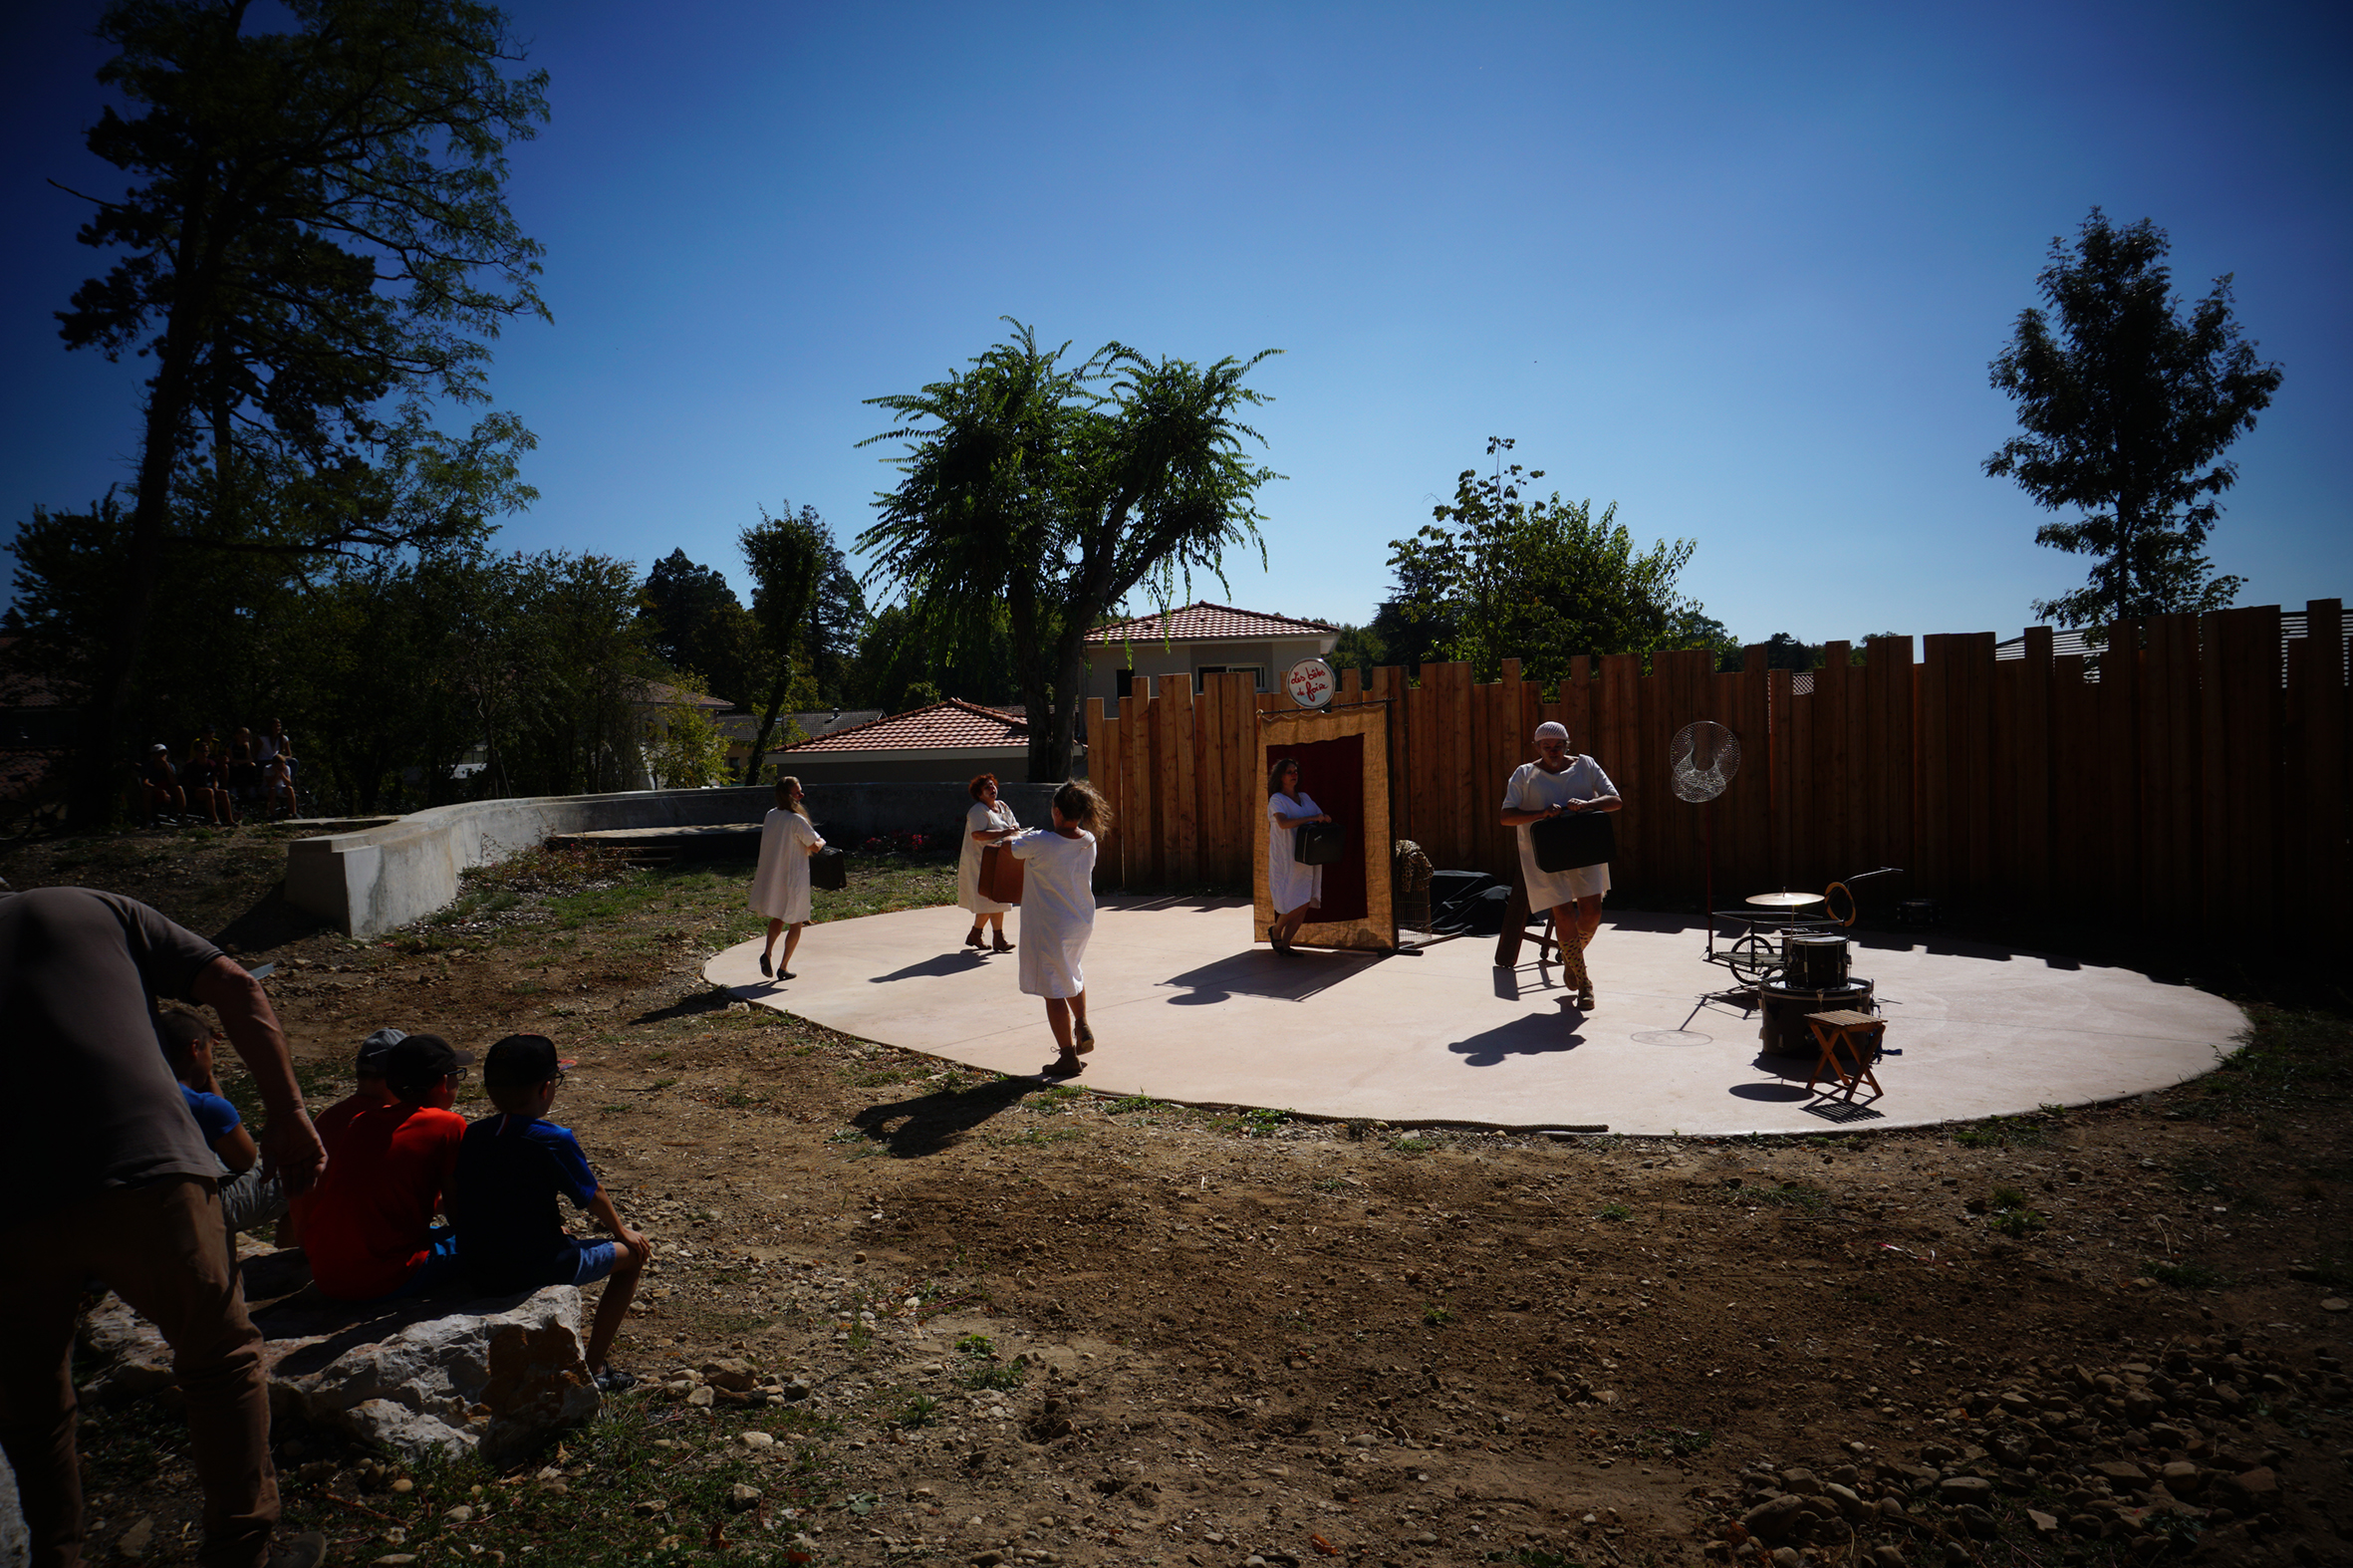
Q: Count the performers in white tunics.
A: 5